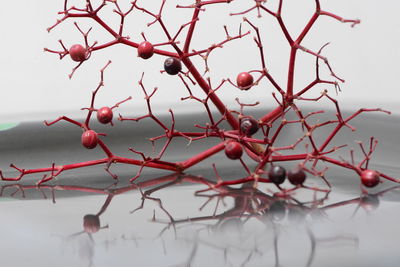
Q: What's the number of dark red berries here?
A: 4